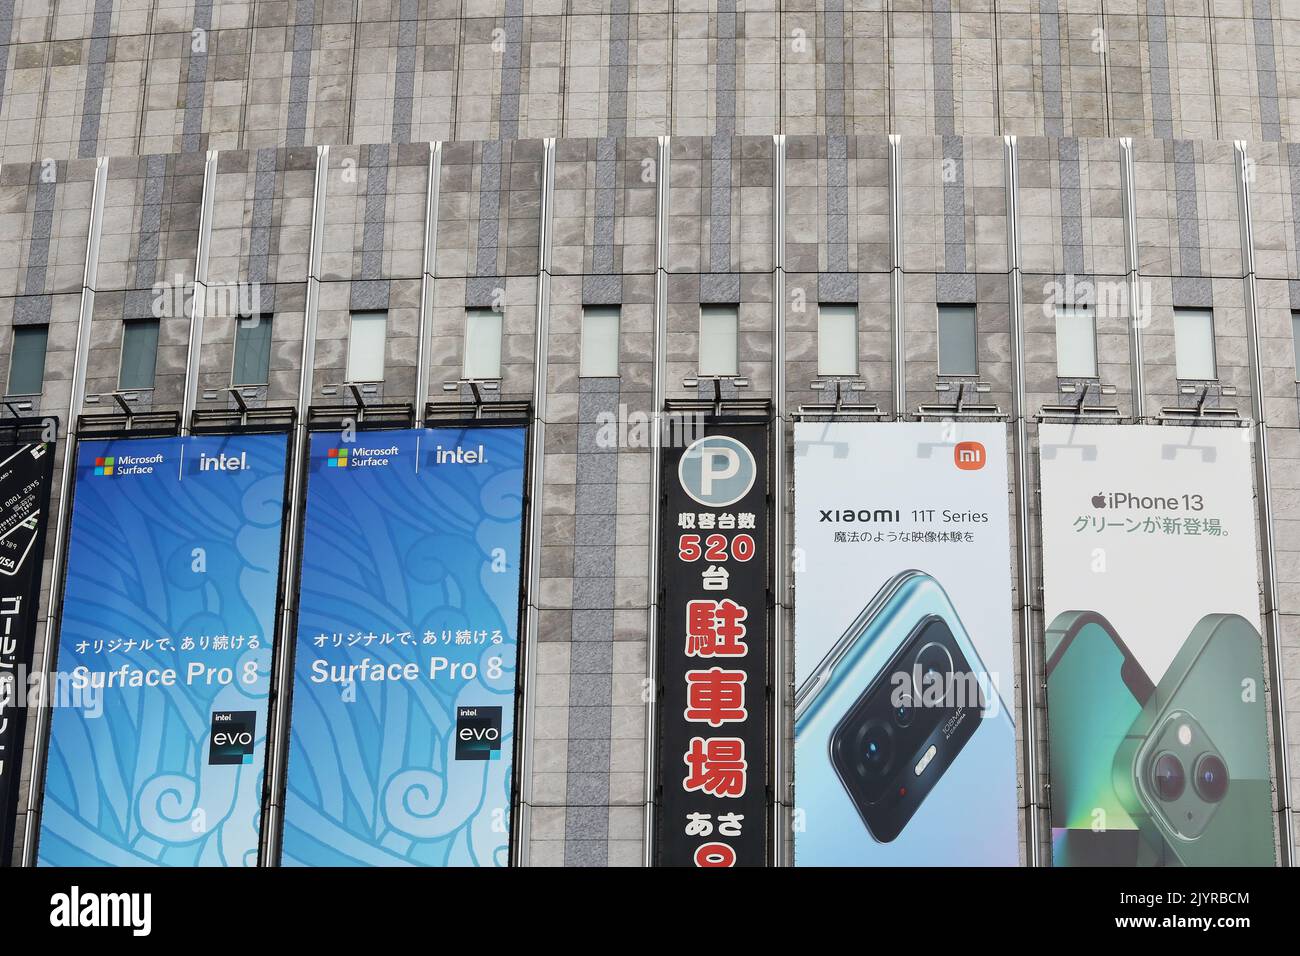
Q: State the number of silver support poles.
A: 11